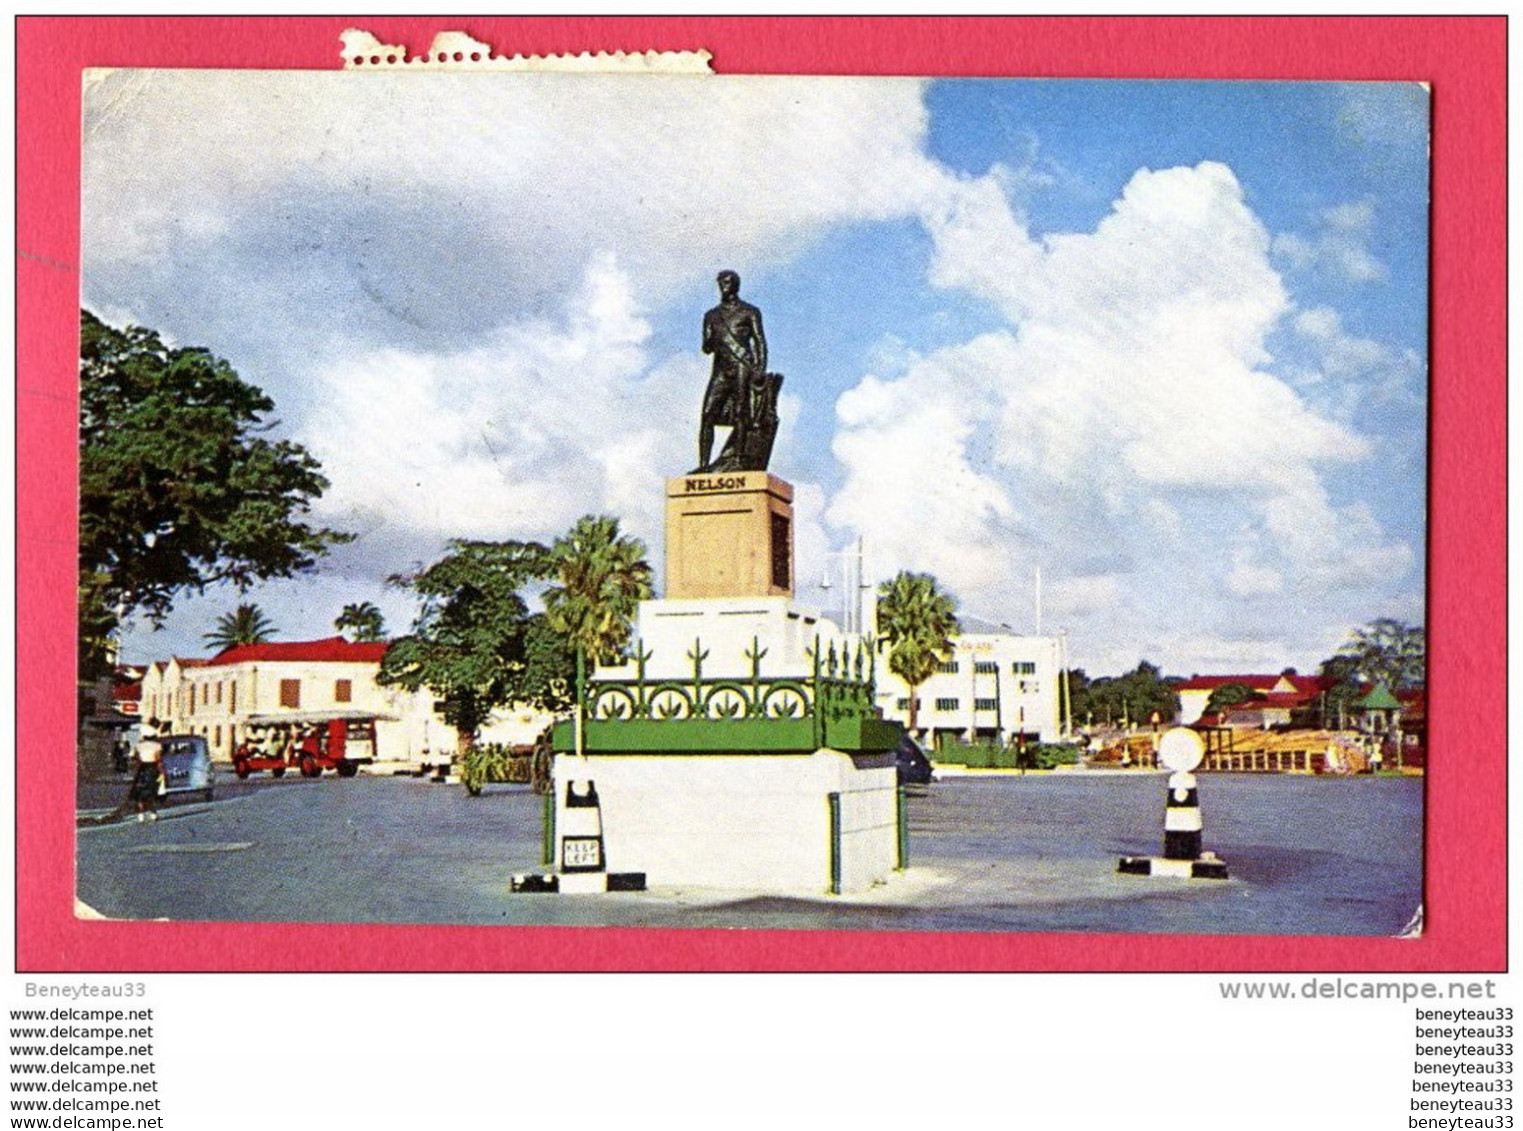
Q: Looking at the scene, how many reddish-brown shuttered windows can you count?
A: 2